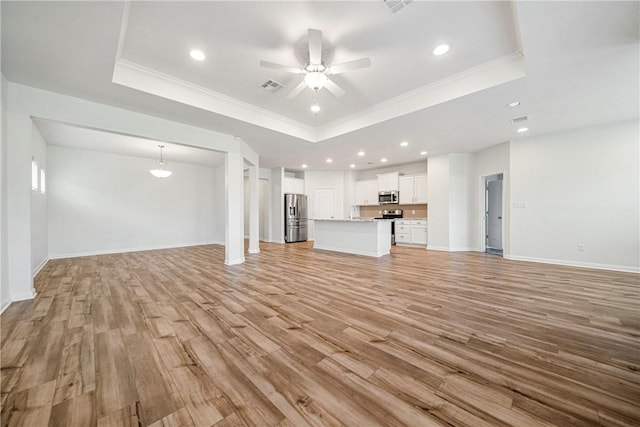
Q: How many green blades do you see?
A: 0